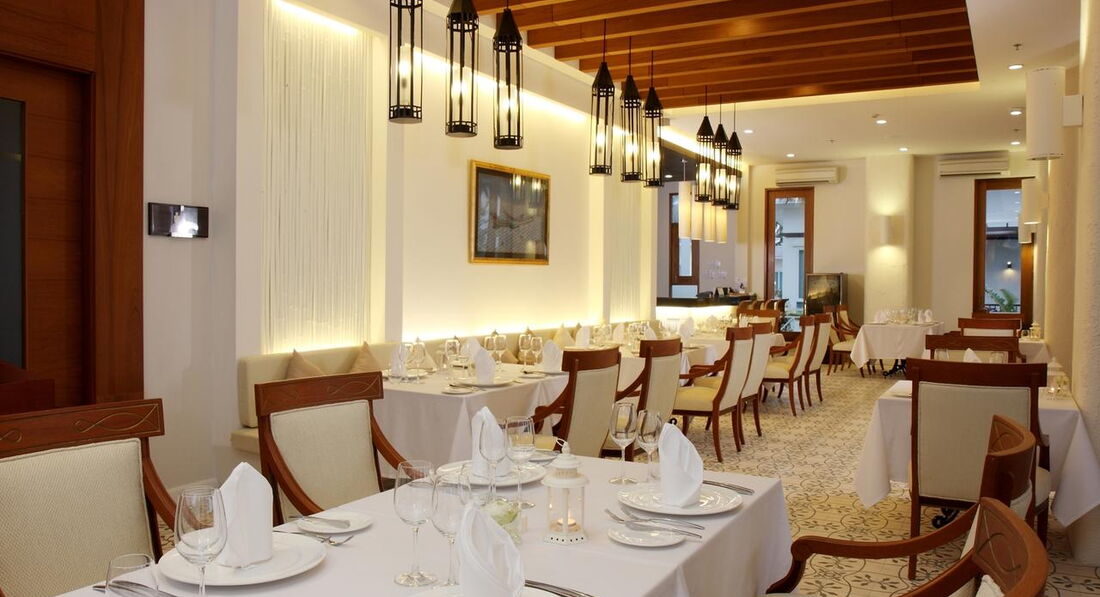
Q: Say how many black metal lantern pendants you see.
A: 9